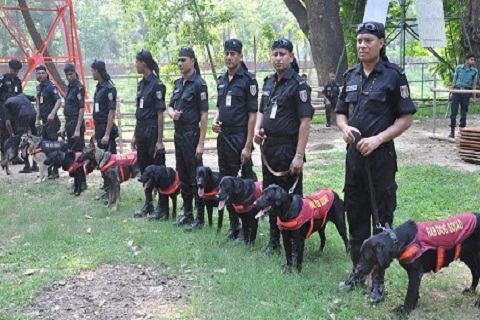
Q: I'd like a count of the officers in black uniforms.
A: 11